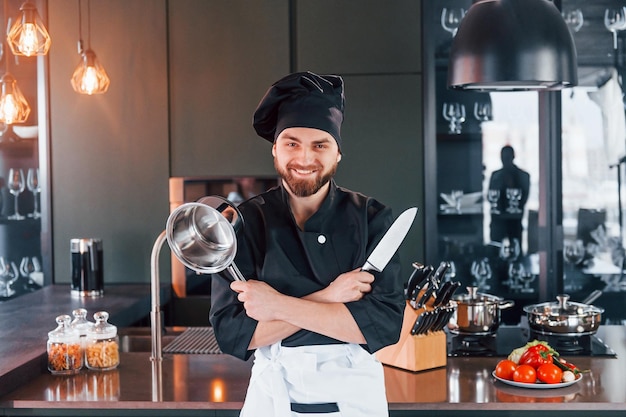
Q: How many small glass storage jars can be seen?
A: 3